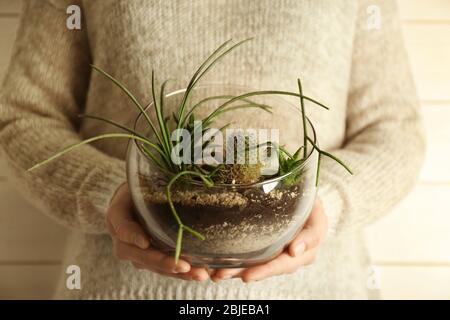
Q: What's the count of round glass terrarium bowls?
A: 1